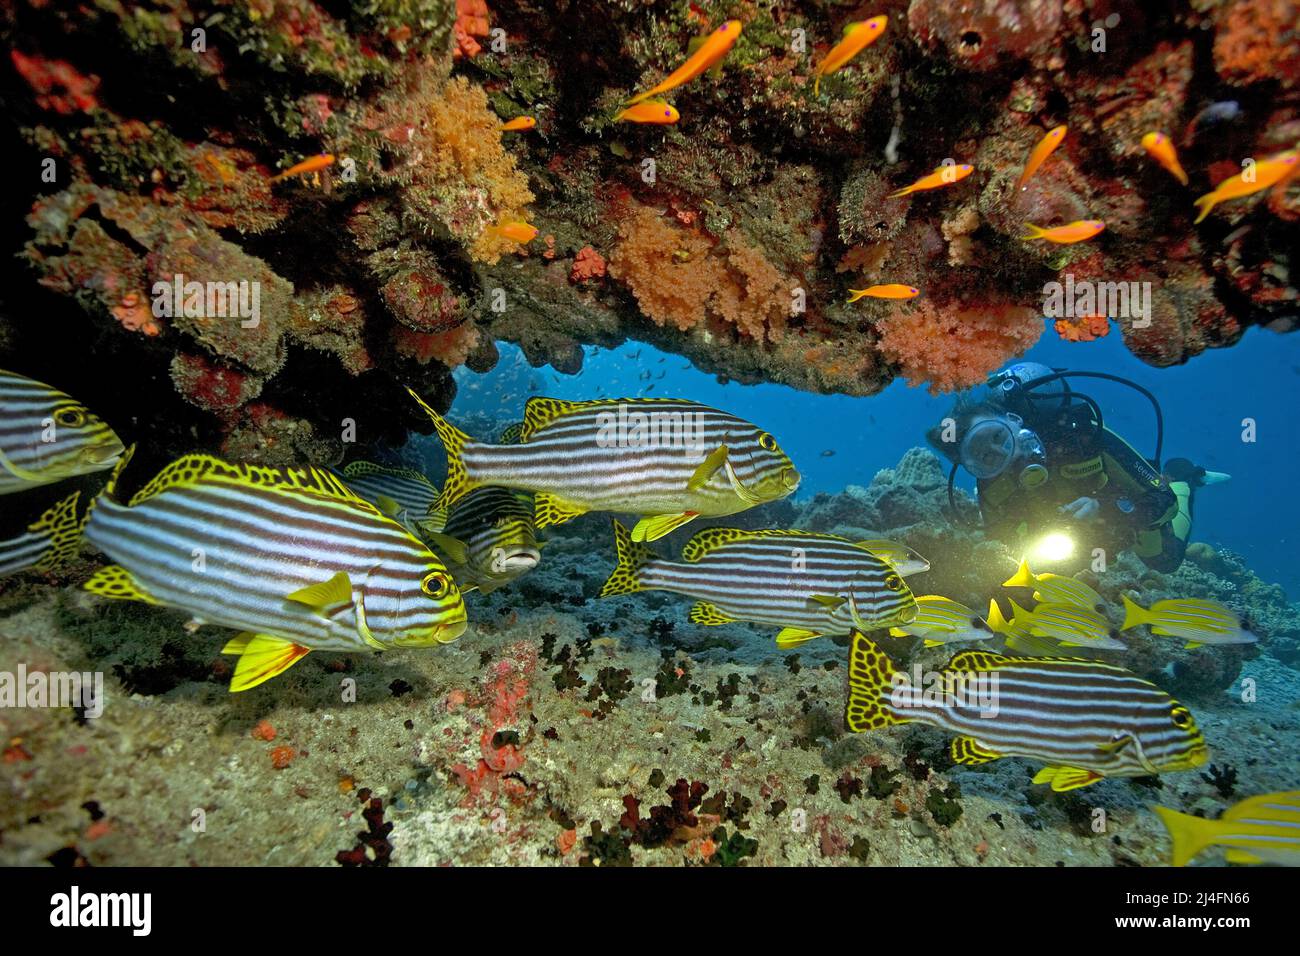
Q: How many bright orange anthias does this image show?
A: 12